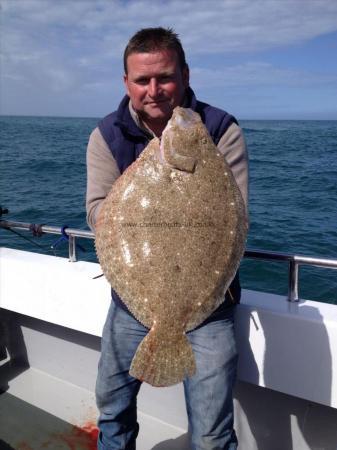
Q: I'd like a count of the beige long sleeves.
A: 2